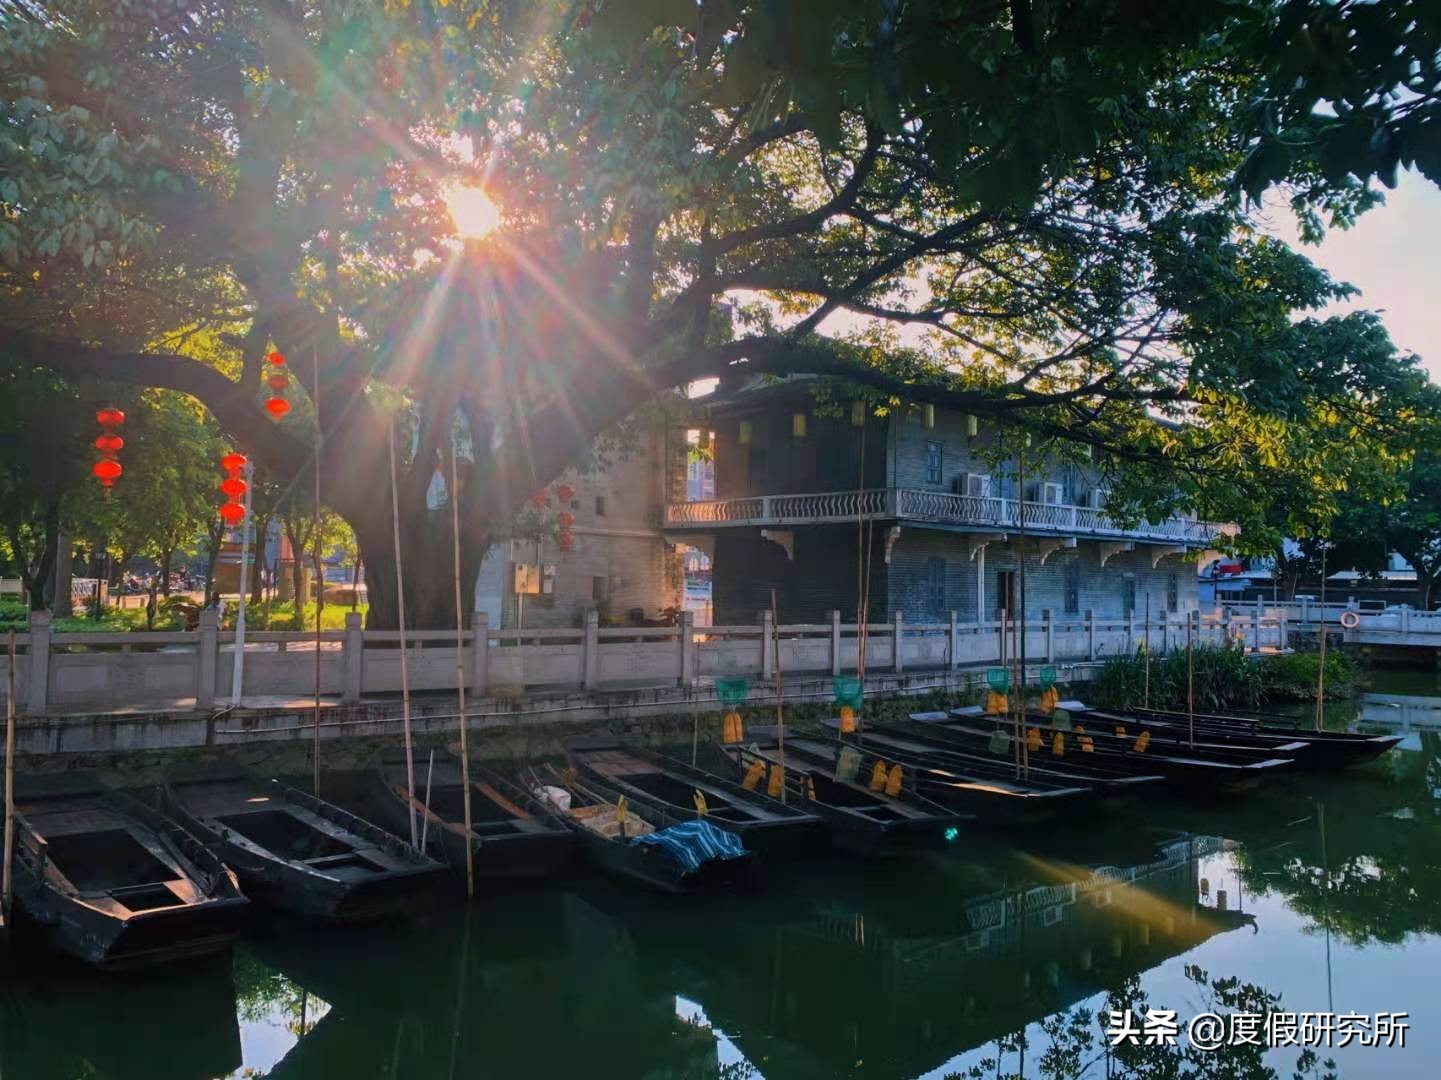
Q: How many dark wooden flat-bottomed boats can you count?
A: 11